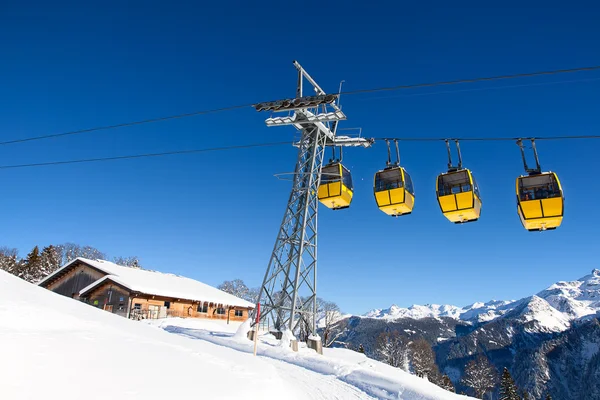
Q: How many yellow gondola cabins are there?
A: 4